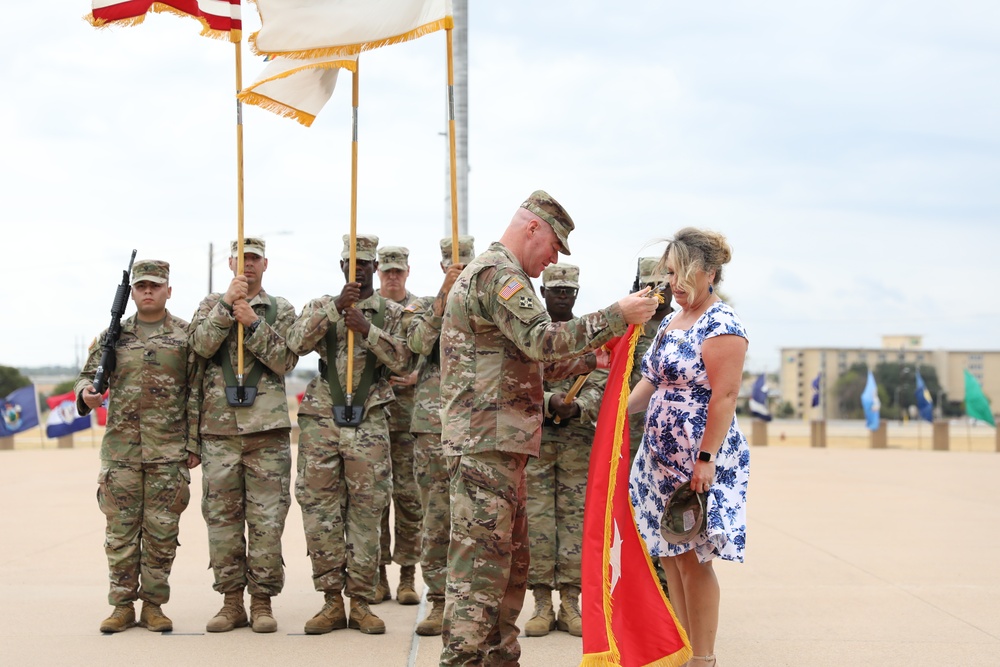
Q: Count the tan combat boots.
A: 11